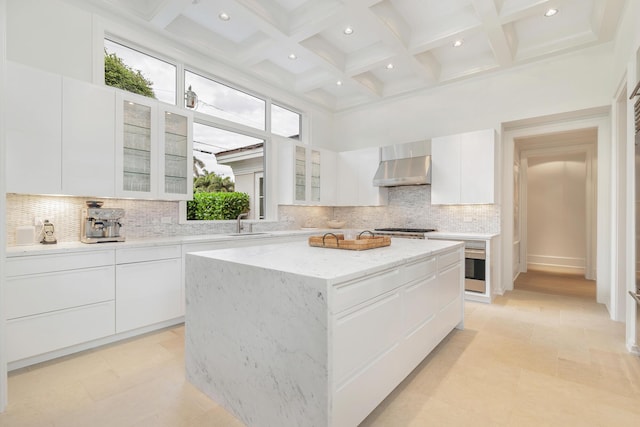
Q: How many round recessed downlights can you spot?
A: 7